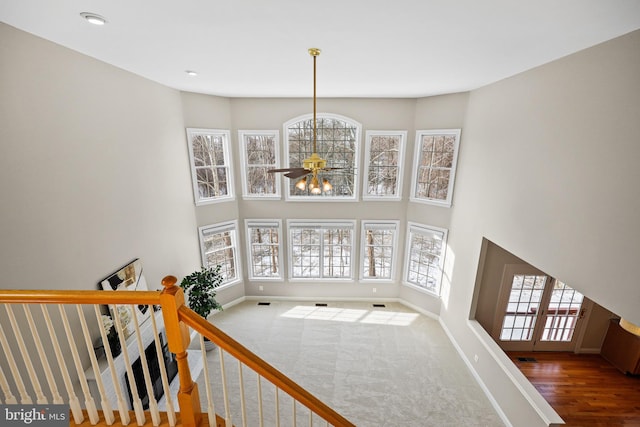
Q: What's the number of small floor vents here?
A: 4